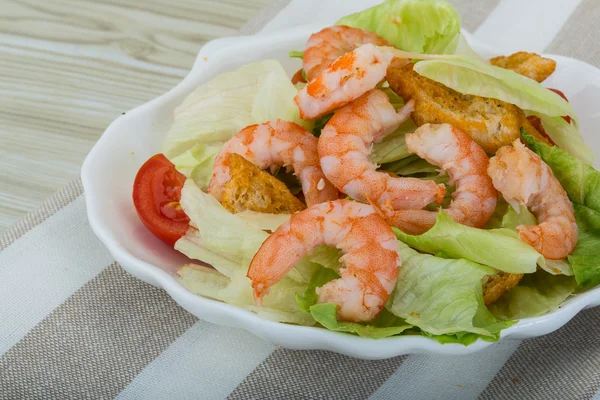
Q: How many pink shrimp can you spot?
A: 7